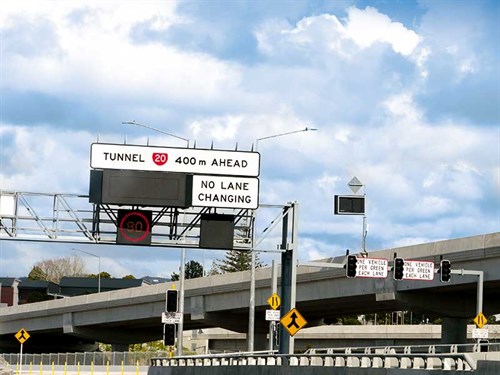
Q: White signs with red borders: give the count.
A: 2